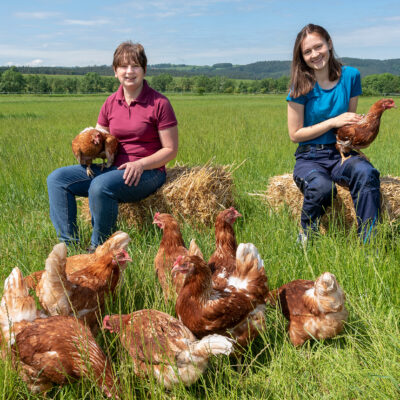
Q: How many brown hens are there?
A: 10